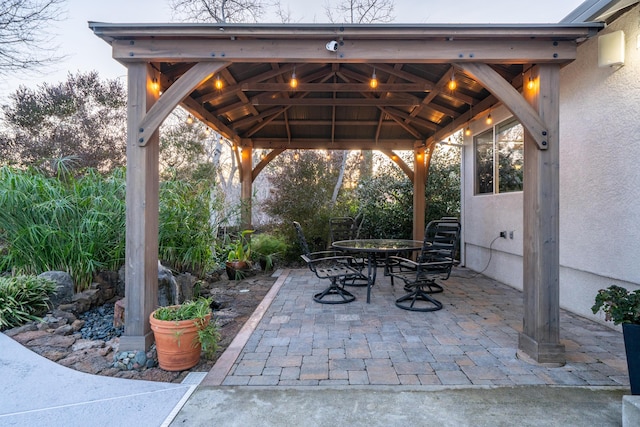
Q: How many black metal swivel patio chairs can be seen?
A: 4